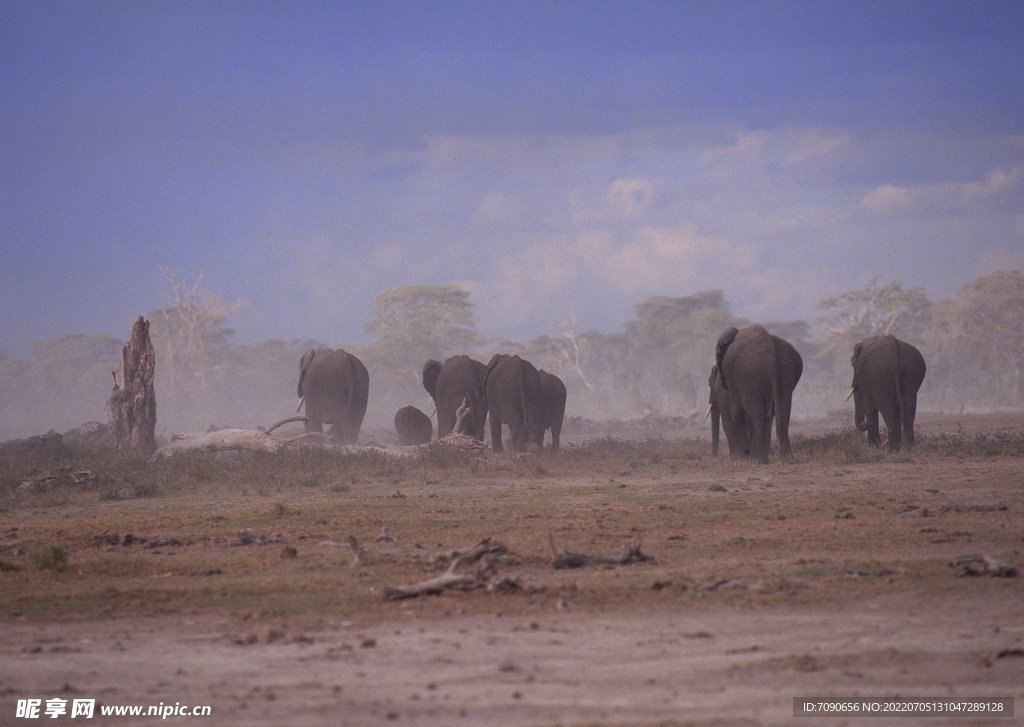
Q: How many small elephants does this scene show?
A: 1